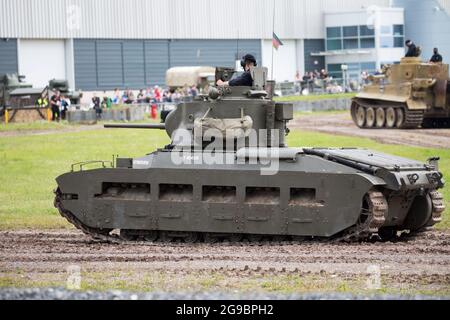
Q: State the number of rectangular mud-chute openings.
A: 5